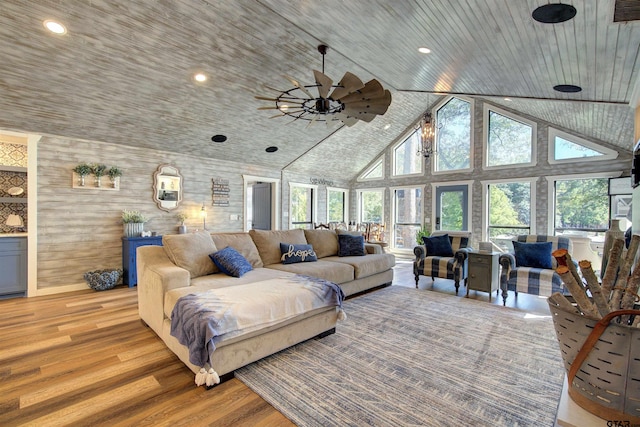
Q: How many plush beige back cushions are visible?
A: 5